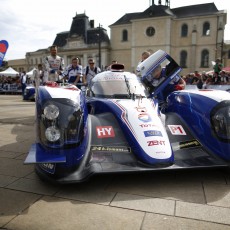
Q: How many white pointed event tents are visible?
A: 2